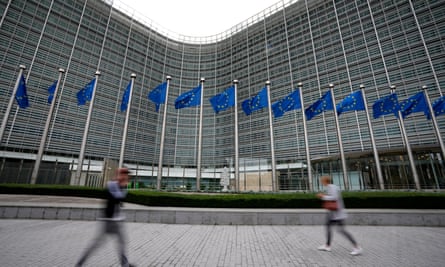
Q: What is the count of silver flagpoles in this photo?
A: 13